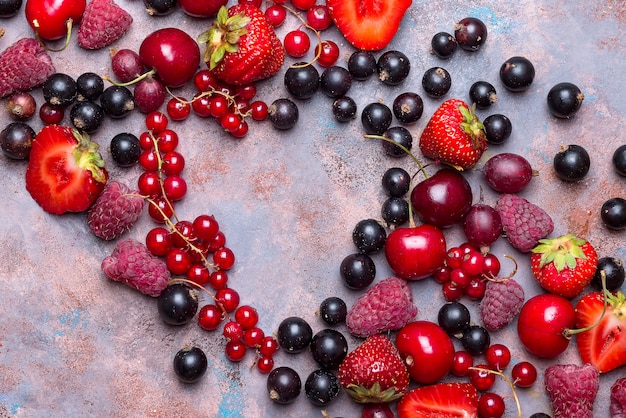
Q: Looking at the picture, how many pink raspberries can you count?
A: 9